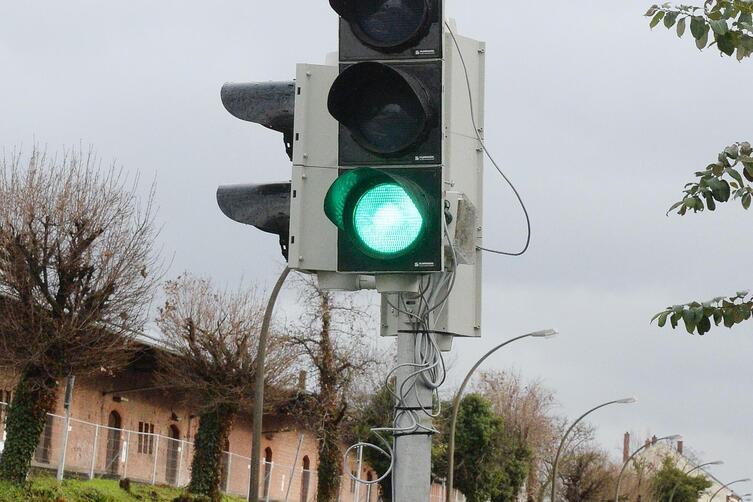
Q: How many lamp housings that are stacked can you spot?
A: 3